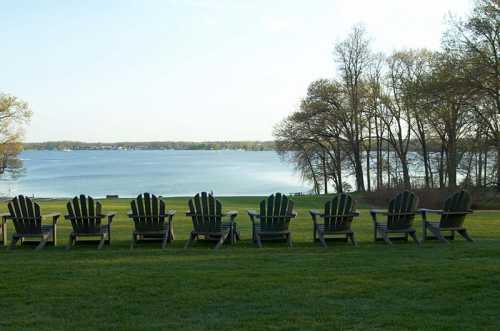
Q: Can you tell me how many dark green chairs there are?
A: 8